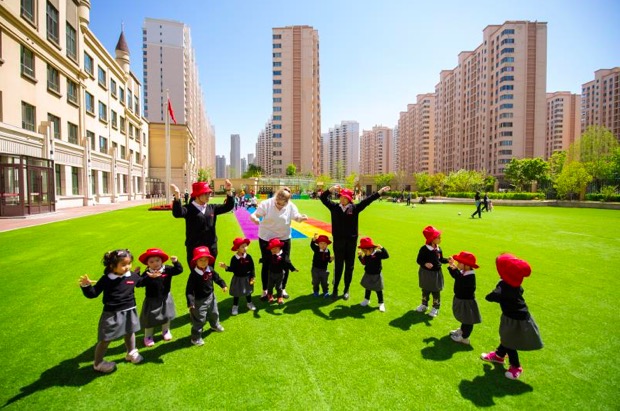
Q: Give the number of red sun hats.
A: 11